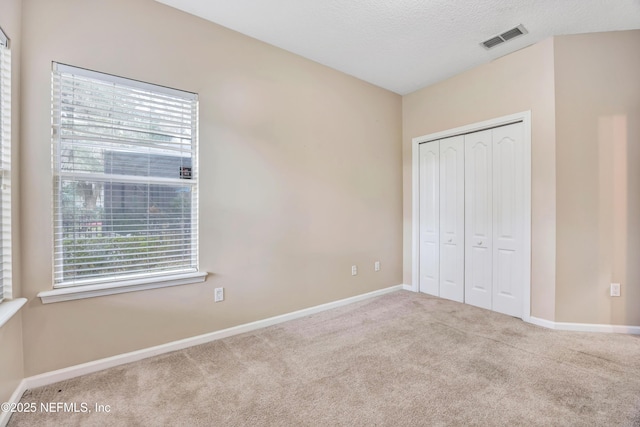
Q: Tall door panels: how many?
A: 4